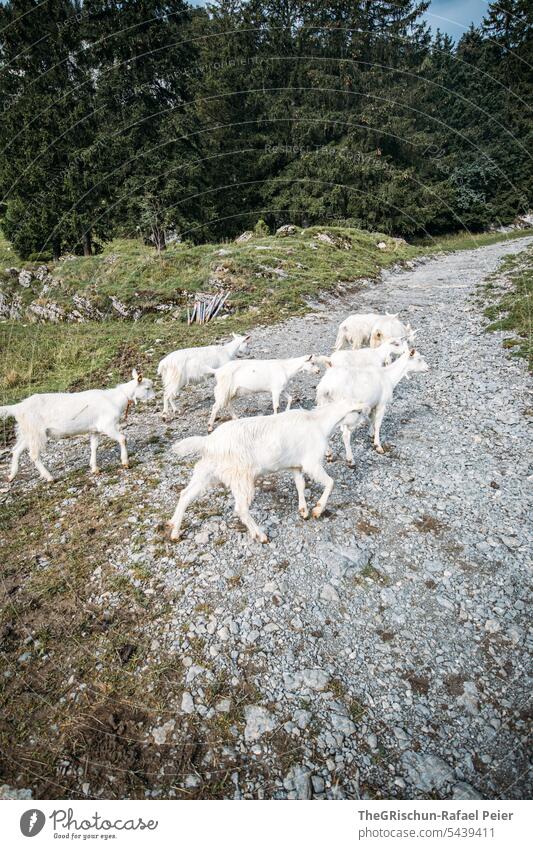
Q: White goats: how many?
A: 8